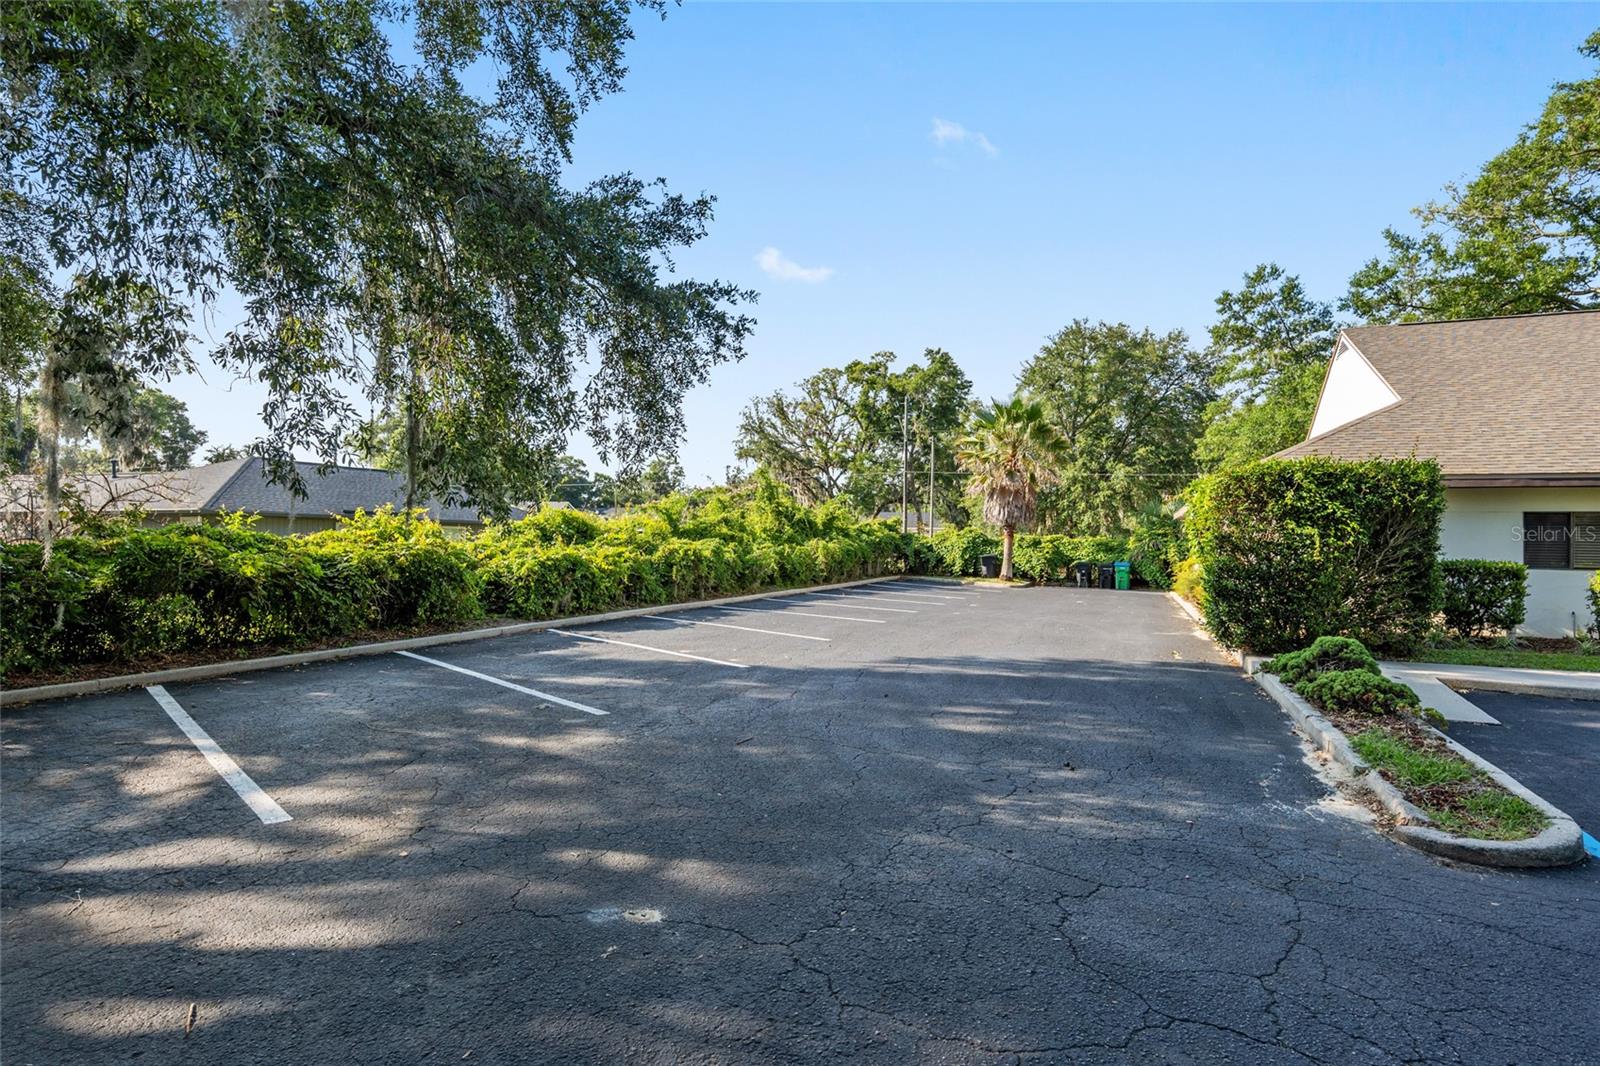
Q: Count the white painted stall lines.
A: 10